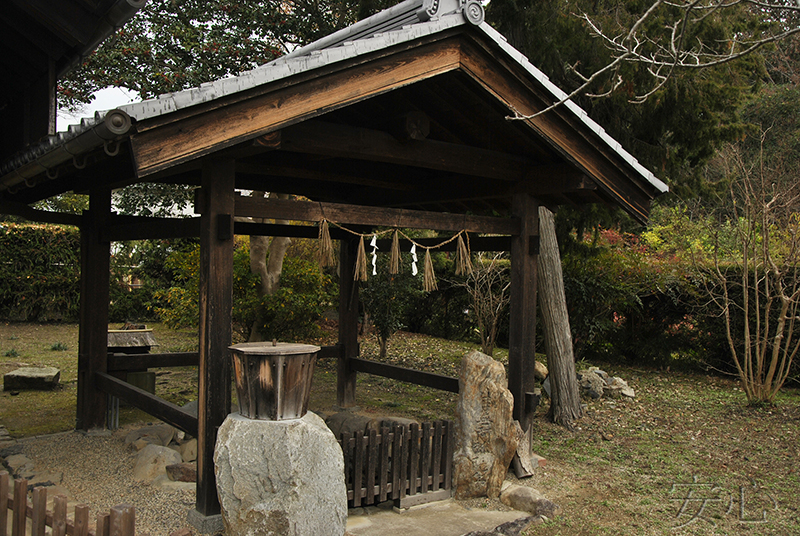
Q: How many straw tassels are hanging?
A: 5